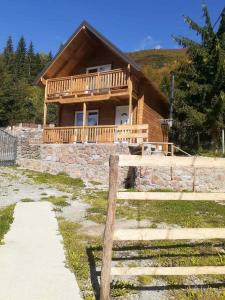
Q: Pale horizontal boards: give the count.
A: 4